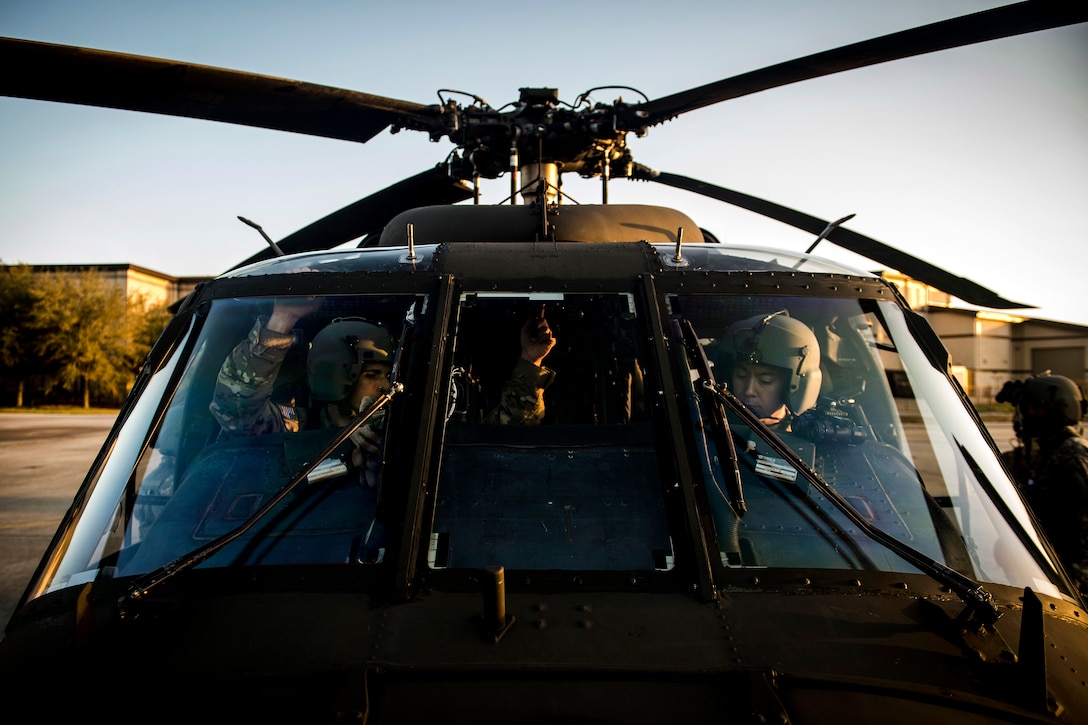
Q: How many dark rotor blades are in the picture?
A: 4